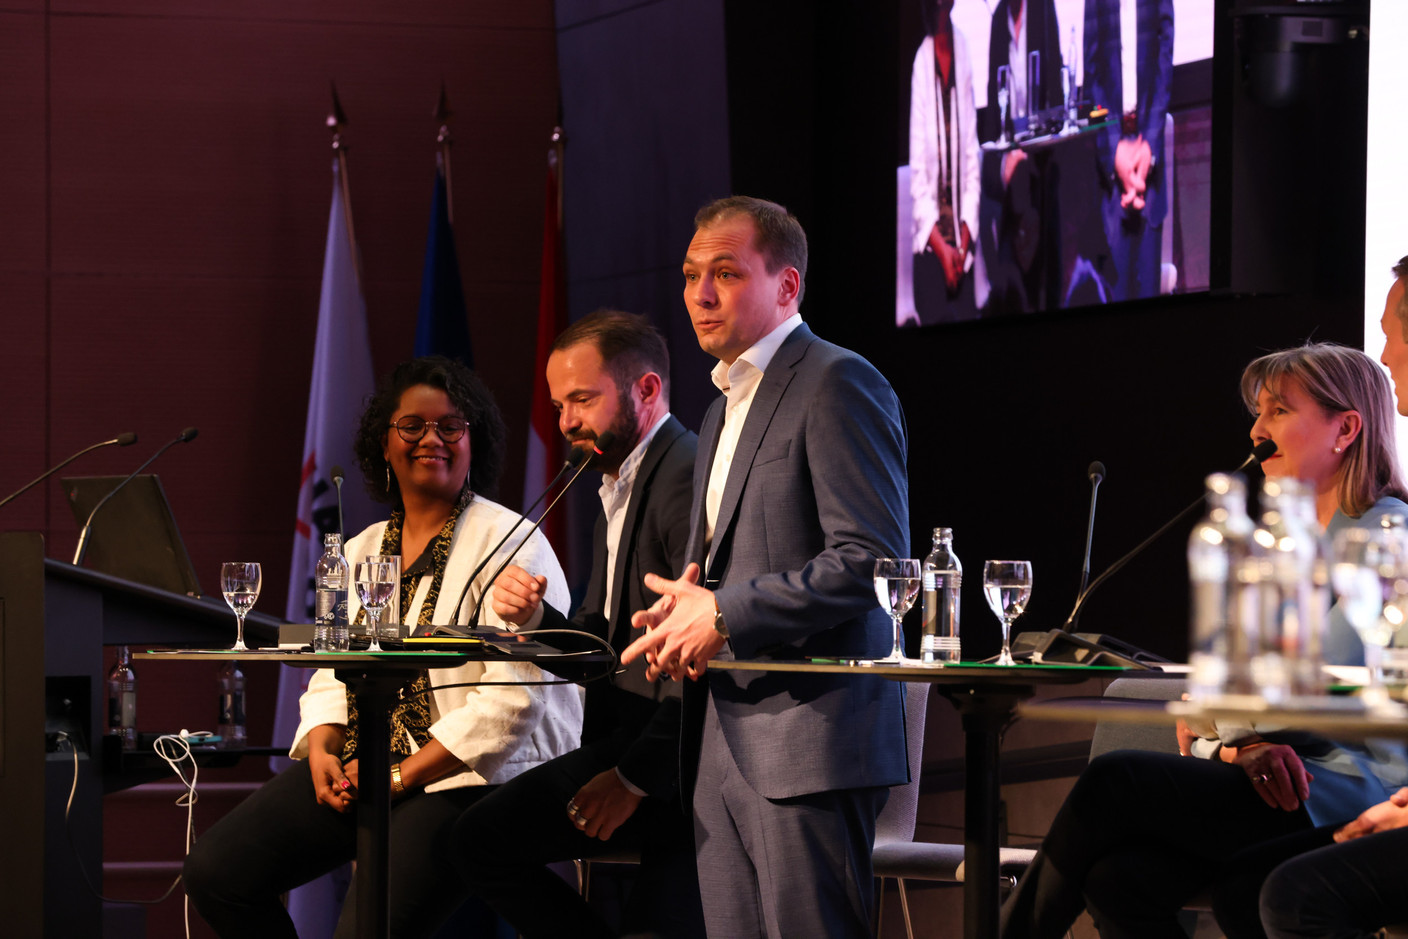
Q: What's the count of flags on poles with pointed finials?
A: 3